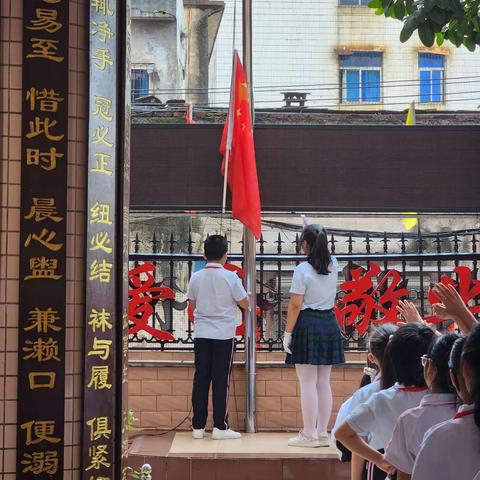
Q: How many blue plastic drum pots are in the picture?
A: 0